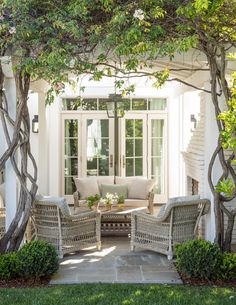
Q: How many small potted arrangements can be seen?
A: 3